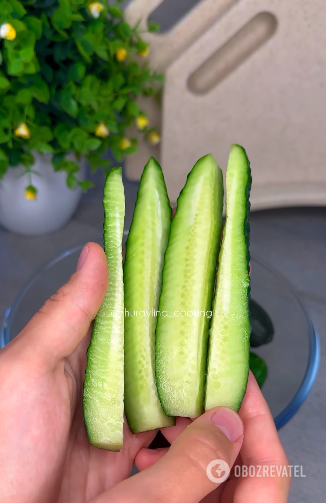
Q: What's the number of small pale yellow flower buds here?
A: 10